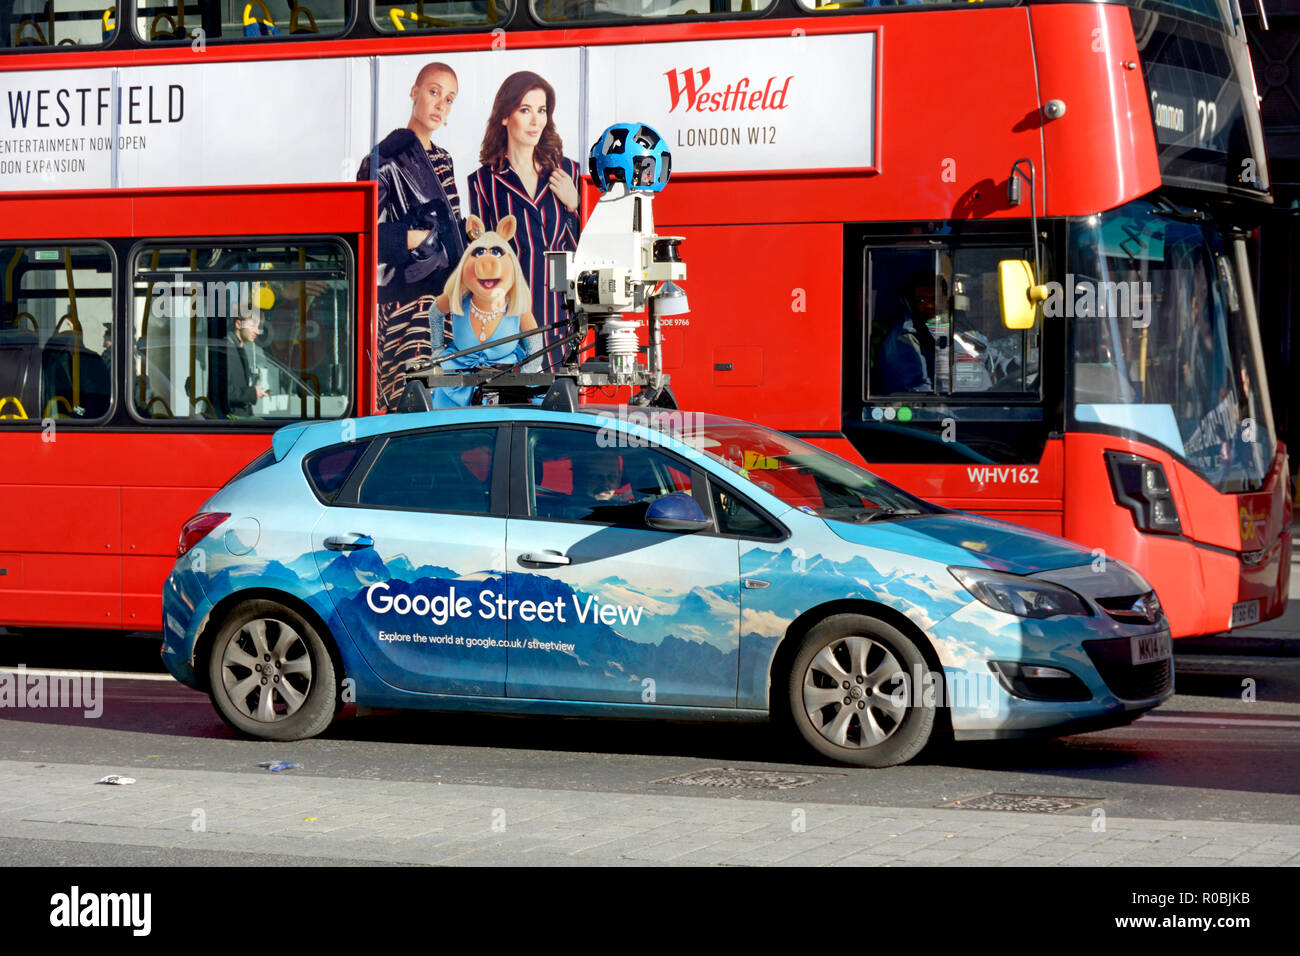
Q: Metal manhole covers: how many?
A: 2